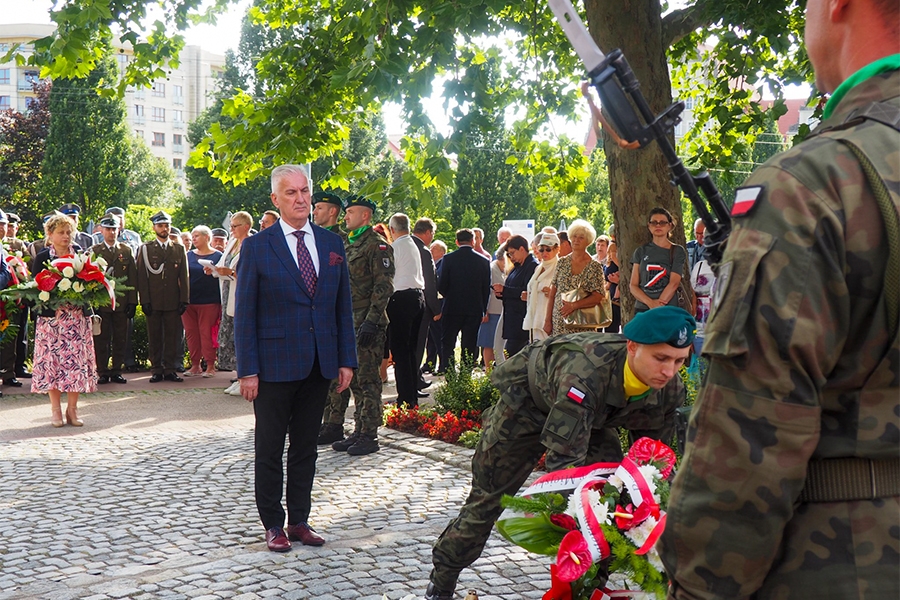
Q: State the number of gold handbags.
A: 1